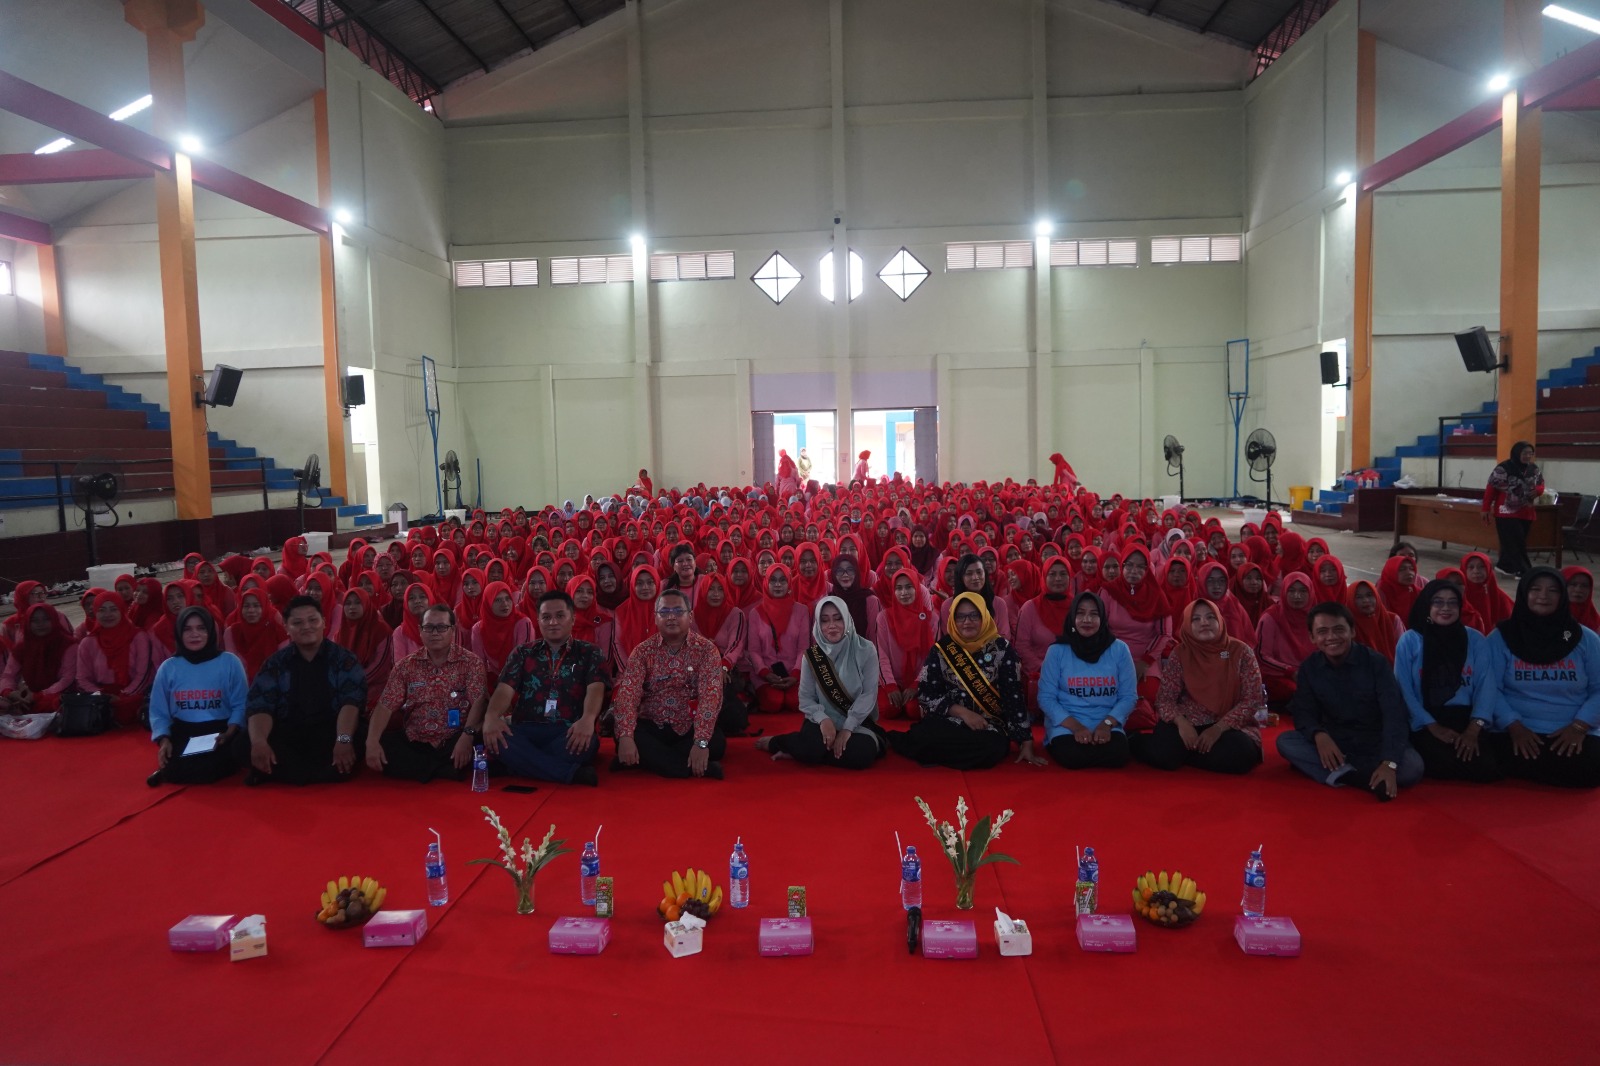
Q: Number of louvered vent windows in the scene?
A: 6